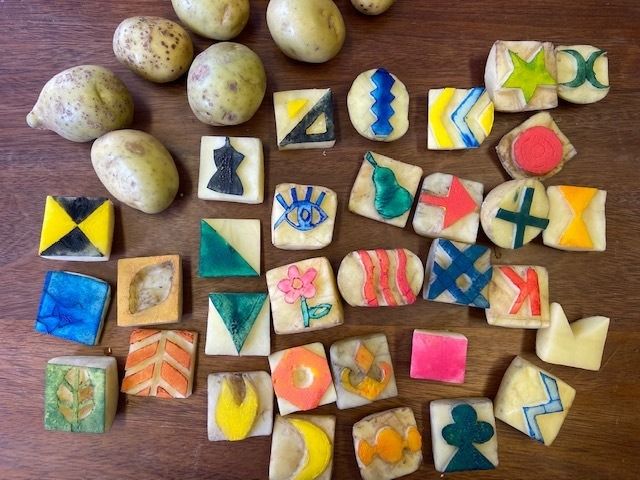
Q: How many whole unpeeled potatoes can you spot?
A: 7